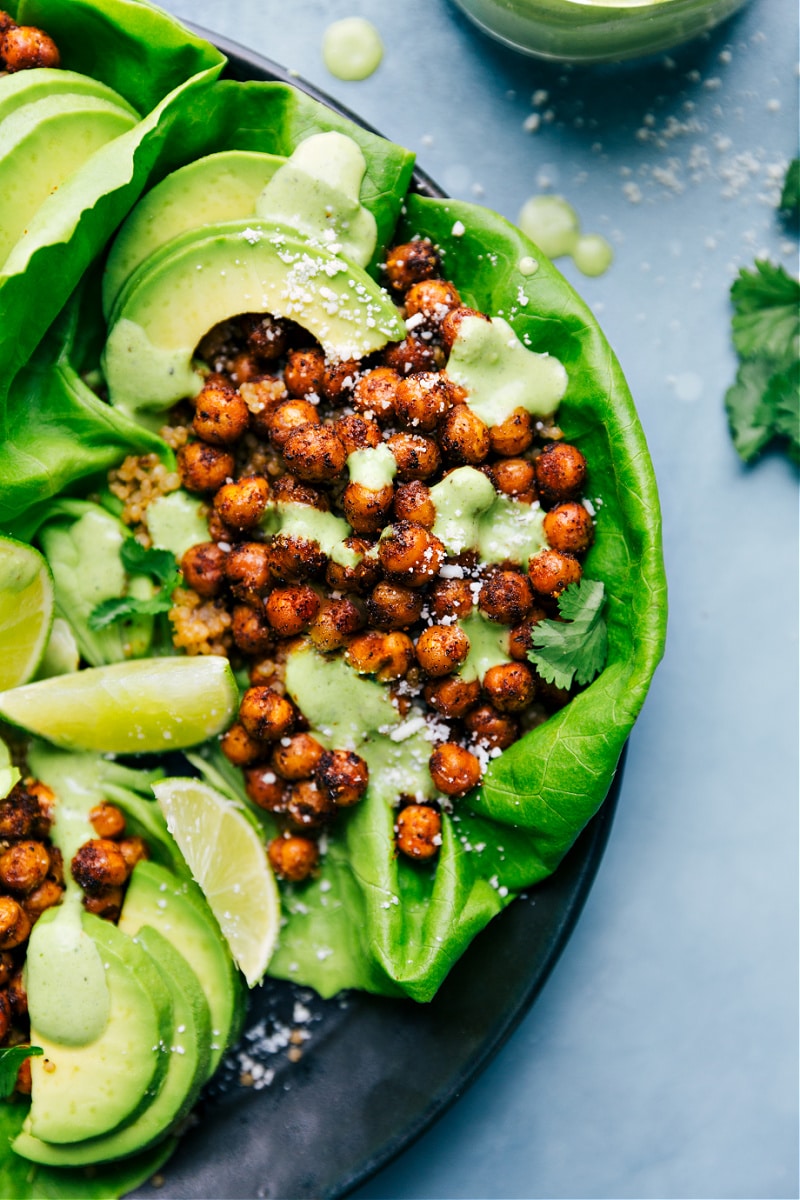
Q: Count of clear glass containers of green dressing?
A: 1